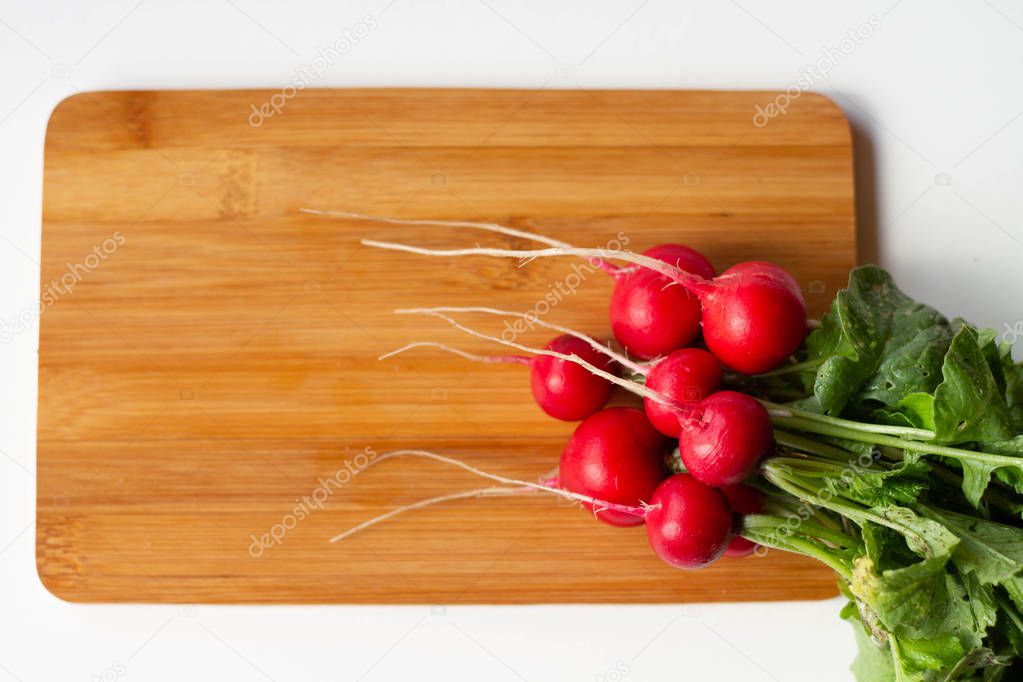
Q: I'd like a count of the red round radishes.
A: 8